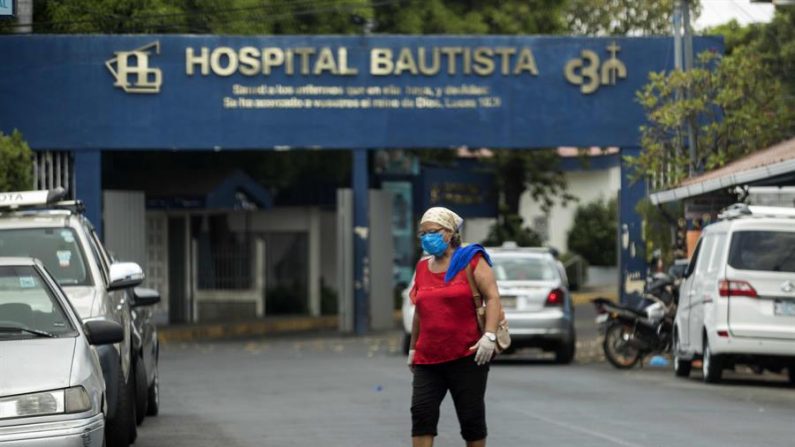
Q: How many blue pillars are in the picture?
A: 3